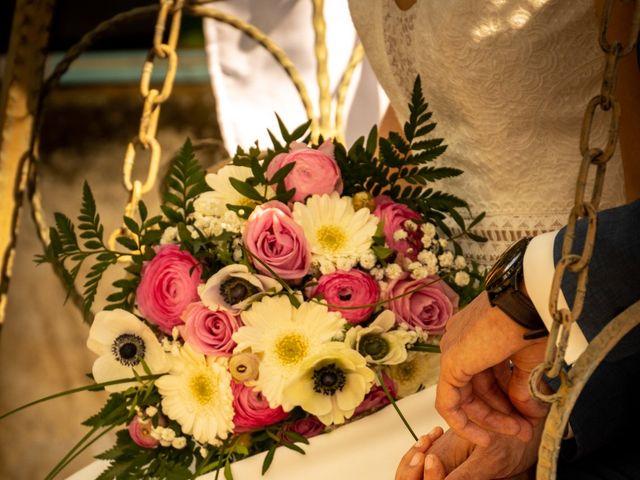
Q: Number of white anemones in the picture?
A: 4